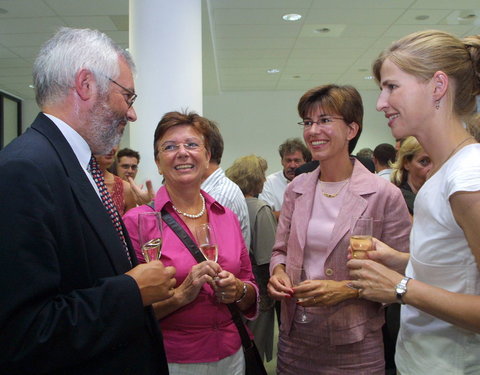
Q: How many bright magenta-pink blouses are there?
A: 1